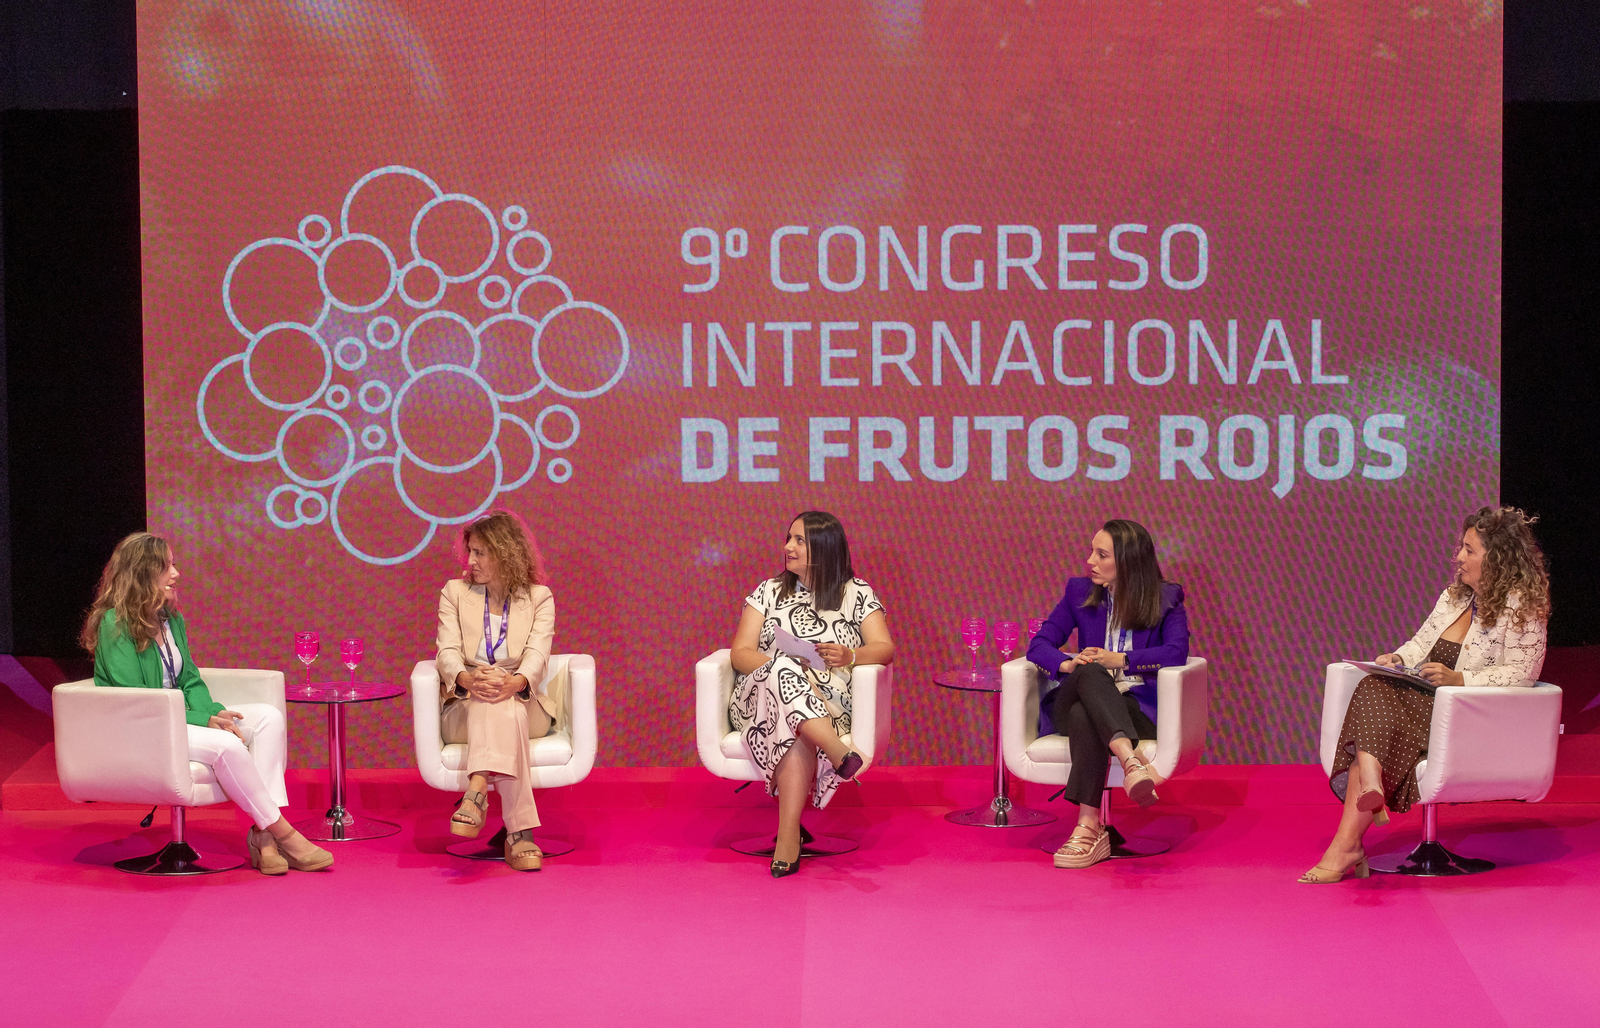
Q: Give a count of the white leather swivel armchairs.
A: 5